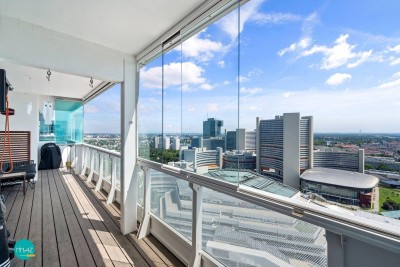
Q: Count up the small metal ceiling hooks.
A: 2